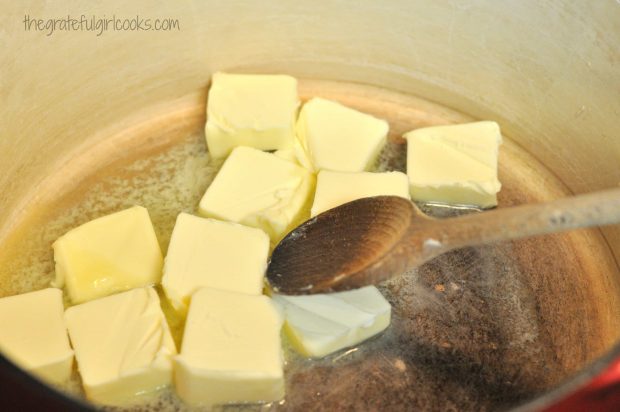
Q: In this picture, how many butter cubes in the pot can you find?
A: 11